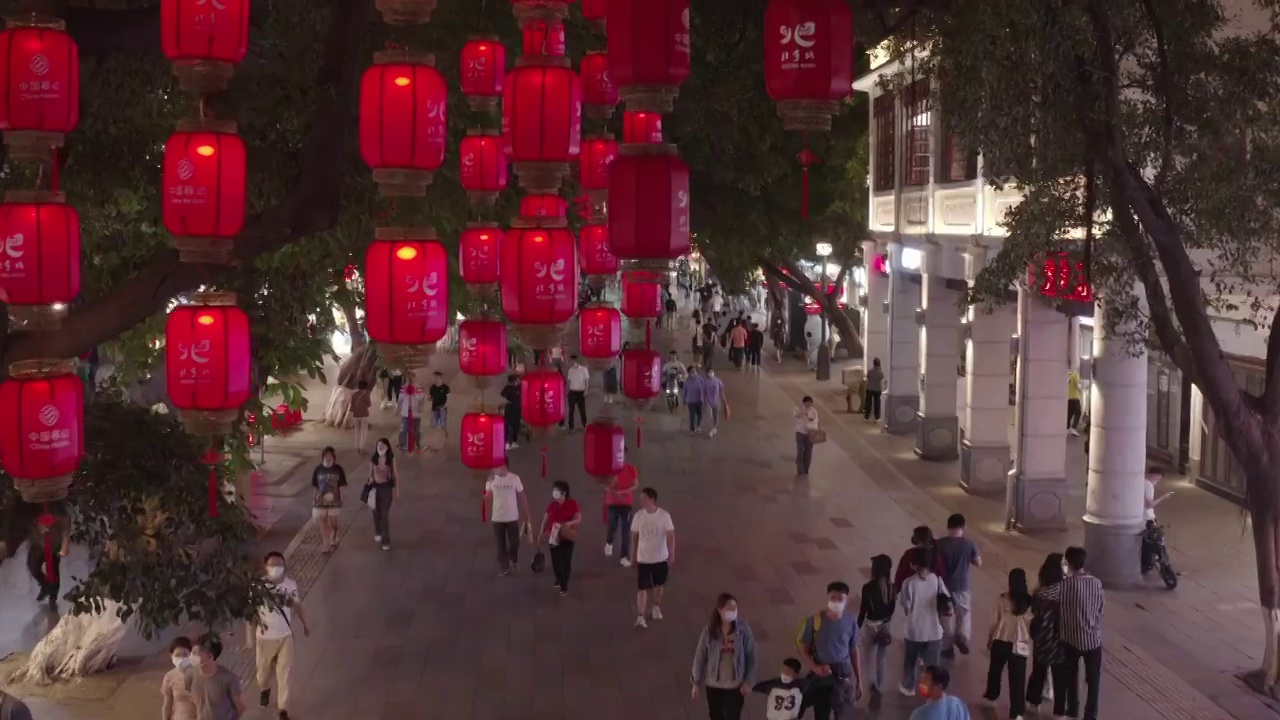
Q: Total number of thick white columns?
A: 6